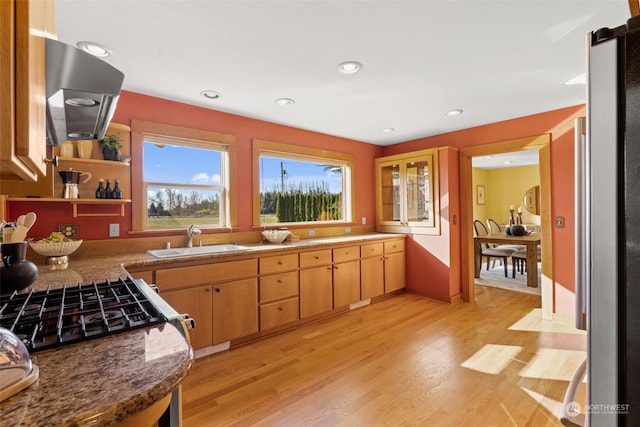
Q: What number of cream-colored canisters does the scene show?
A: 2